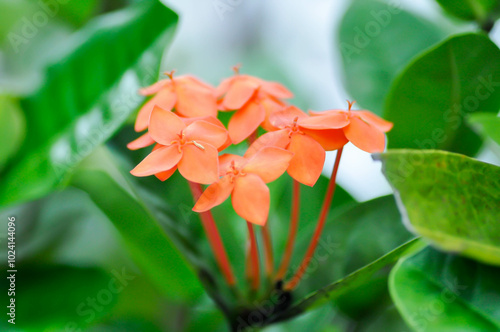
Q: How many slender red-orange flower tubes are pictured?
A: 5